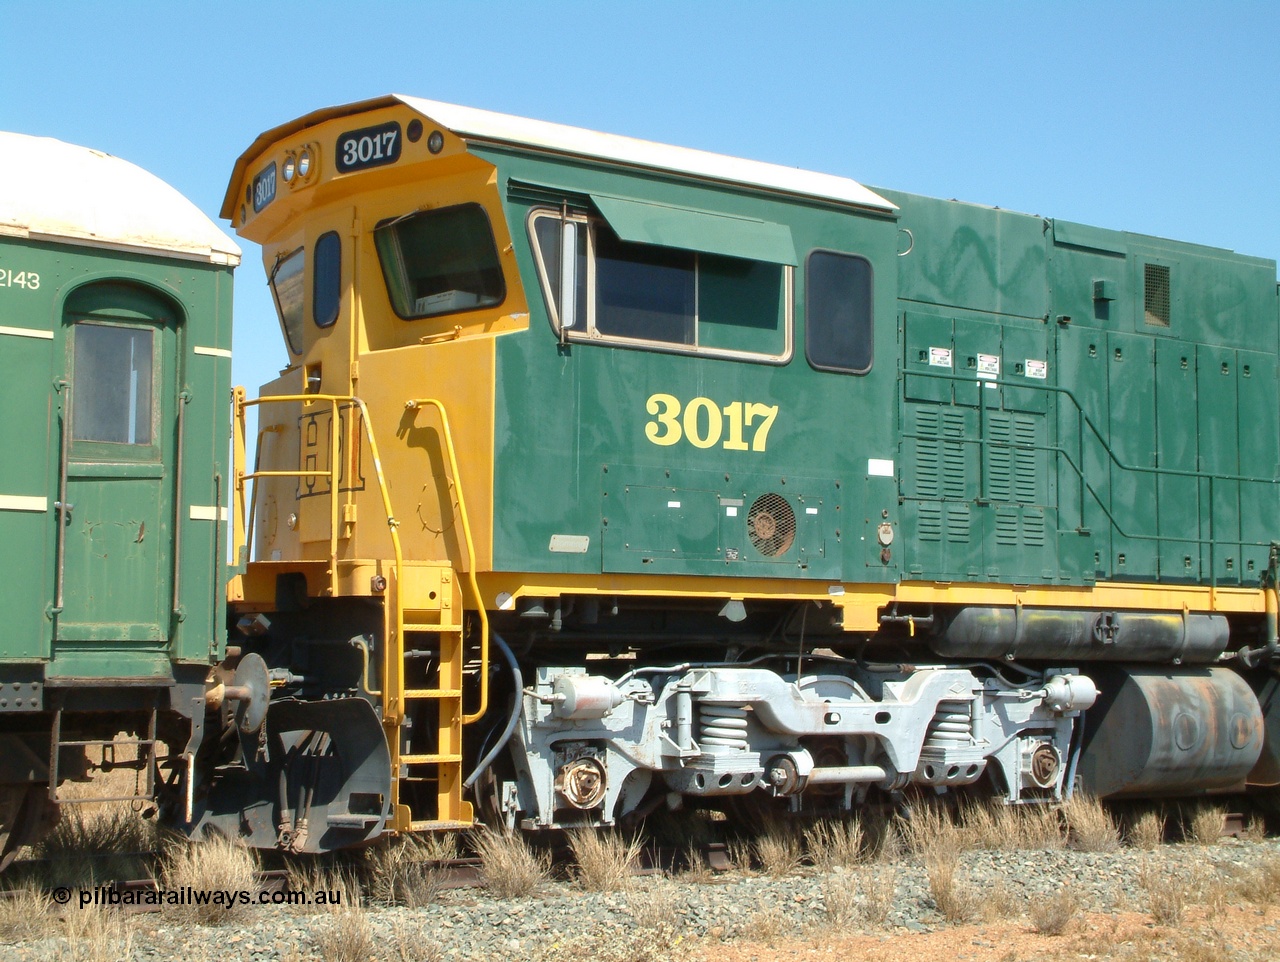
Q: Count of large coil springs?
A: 2